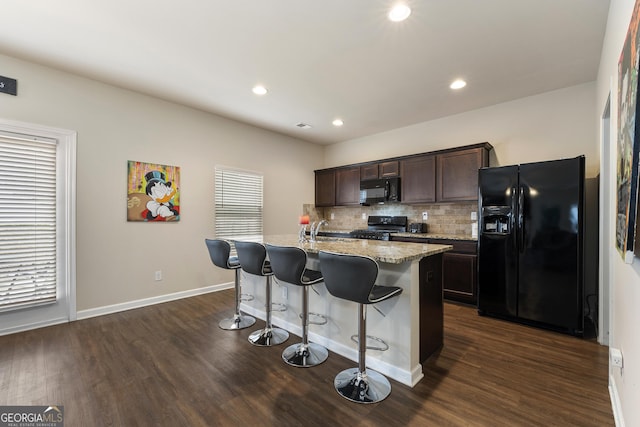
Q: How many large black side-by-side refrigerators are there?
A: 1